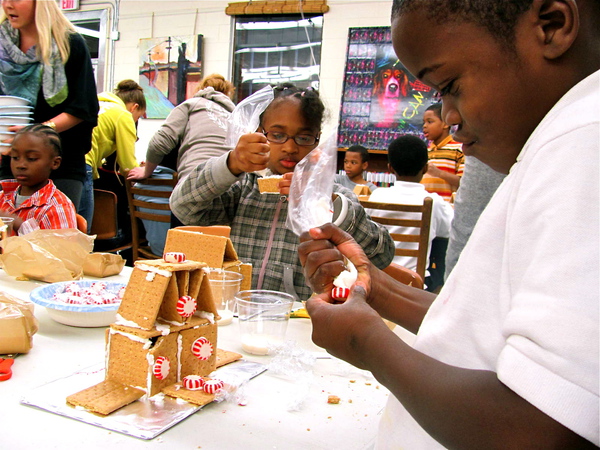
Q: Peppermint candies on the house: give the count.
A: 6